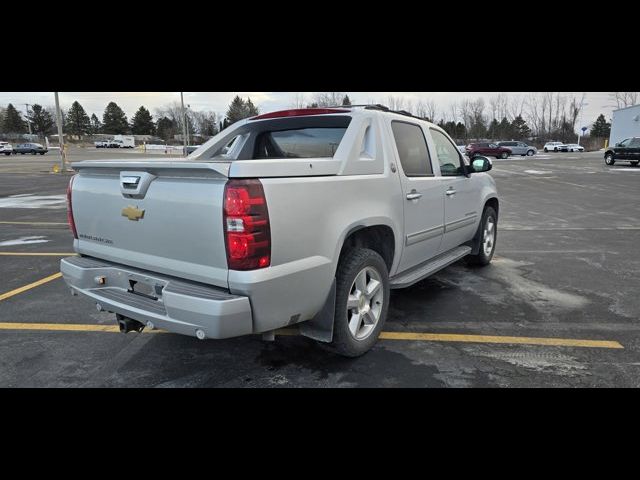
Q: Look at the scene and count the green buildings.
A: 0